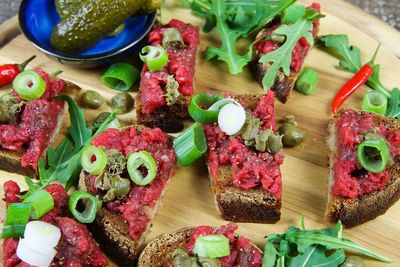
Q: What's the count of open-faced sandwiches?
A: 8